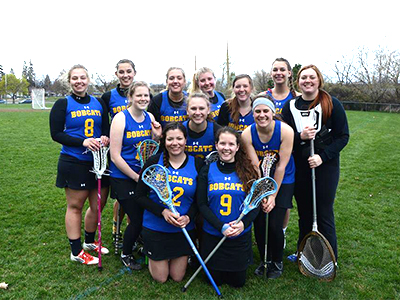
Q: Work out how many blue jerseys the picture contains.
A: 11